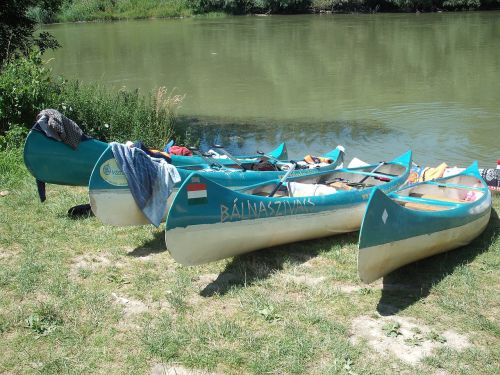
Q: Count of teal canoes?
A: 4